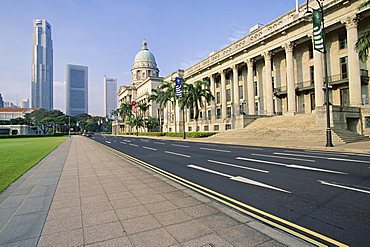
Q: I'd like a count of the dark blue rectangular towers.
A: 1